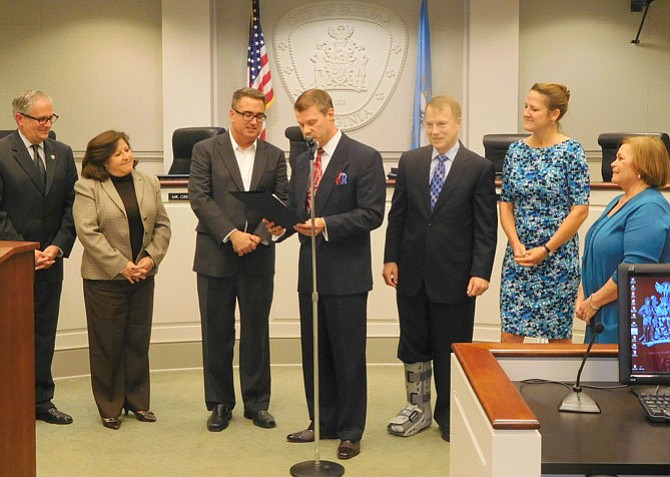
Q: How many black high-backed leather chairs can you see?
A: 5